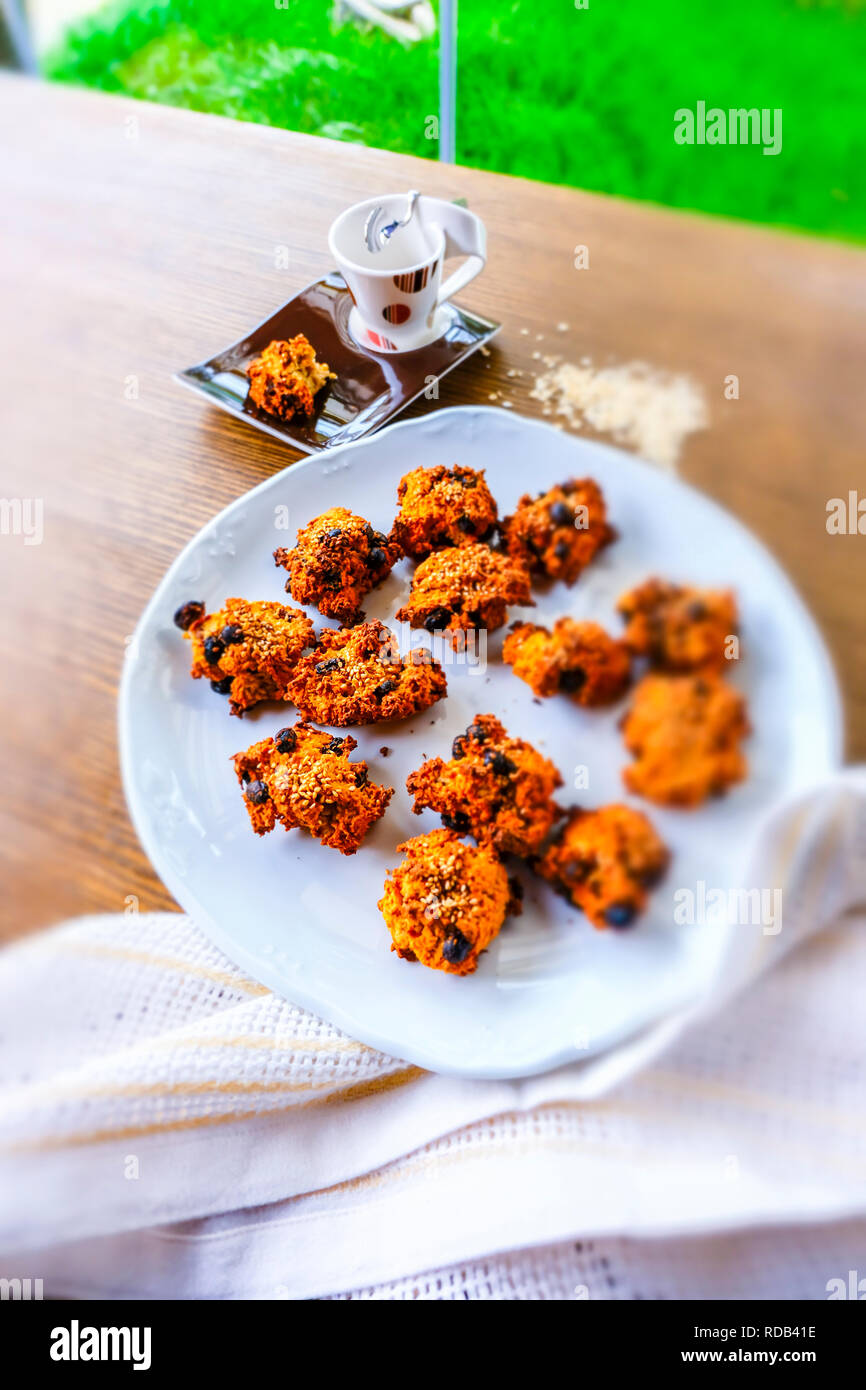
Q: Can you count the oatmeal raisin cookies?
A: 14